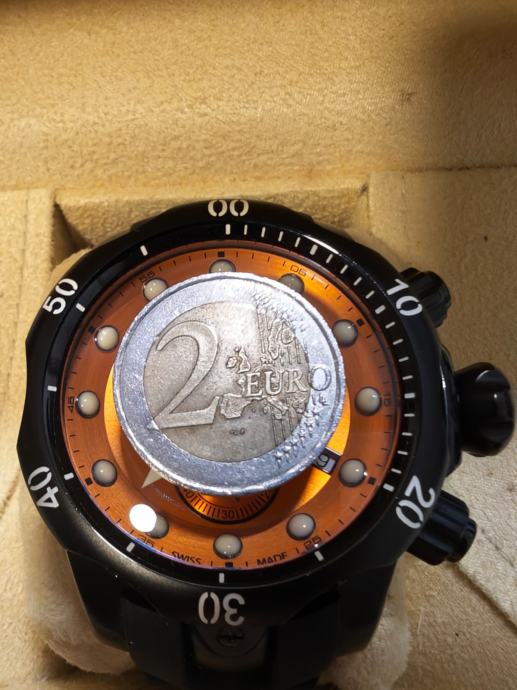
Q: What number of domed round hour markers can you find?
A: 12